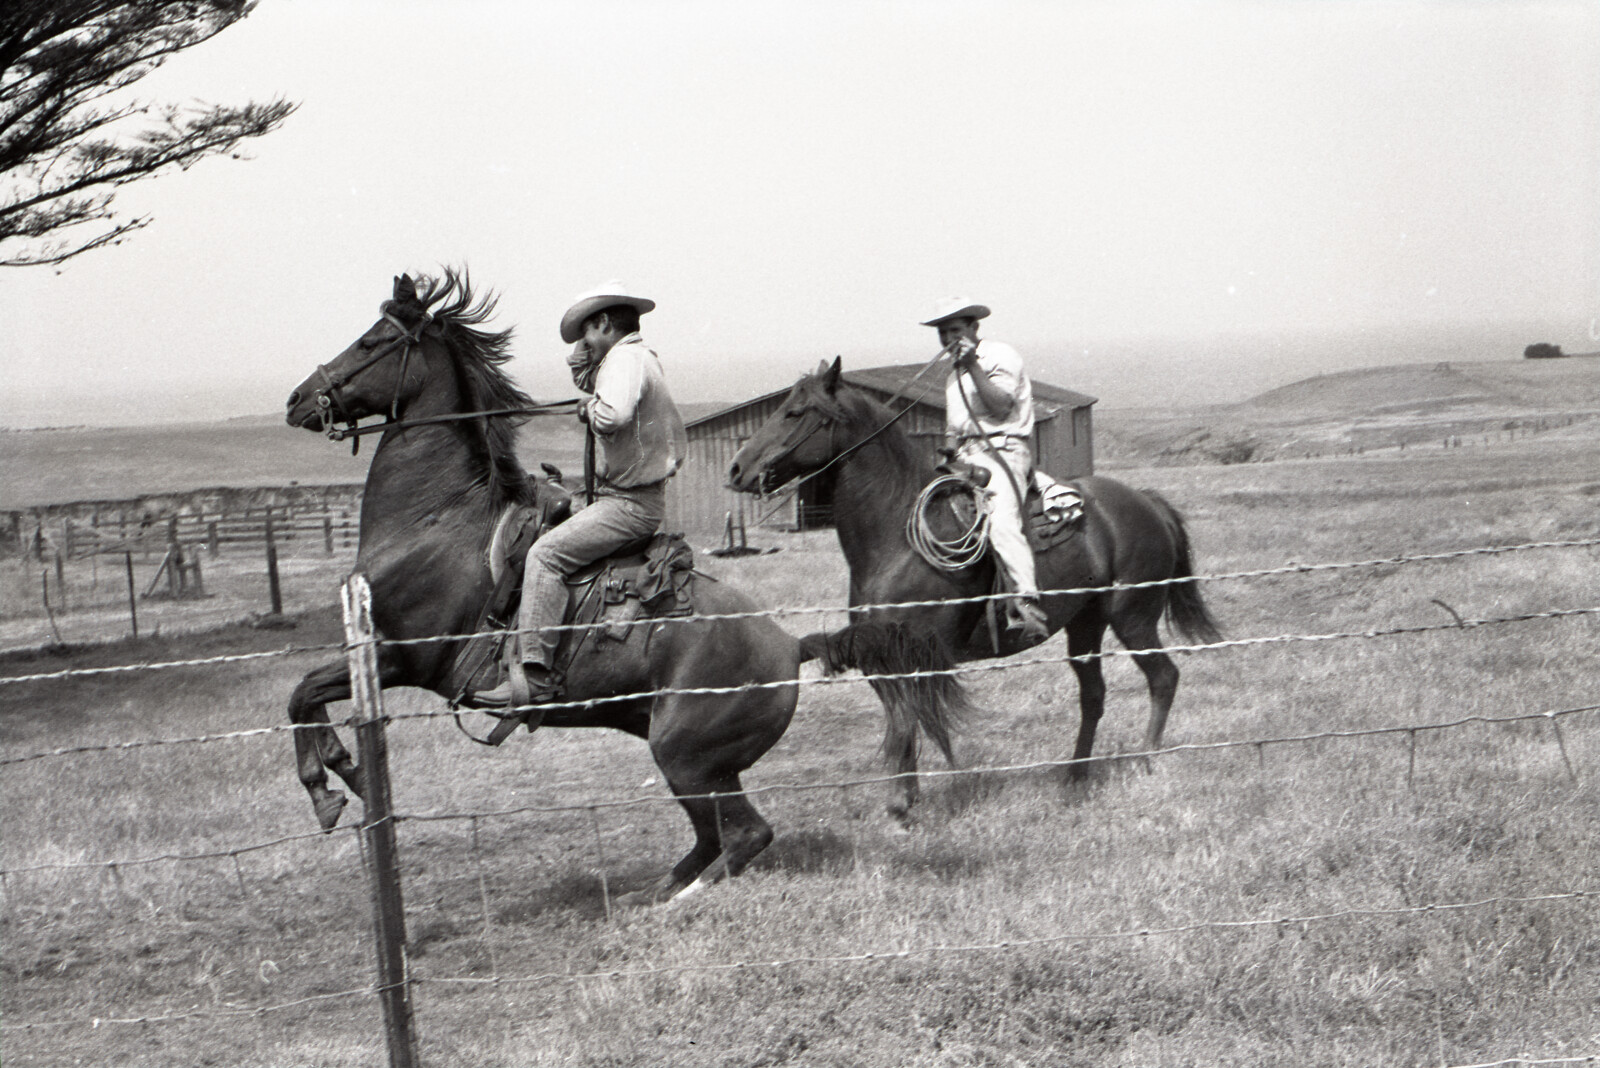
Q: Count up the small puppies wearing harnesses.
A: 0